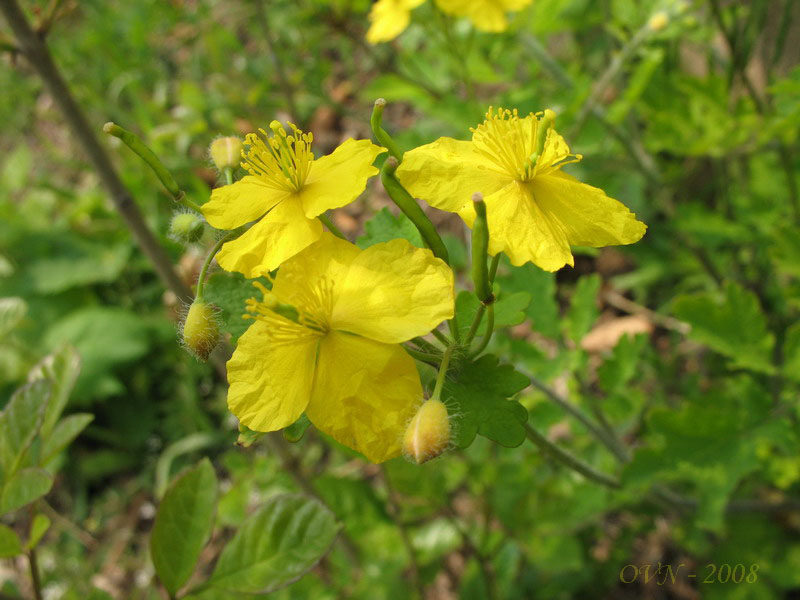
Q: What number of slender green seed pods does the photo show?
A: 4